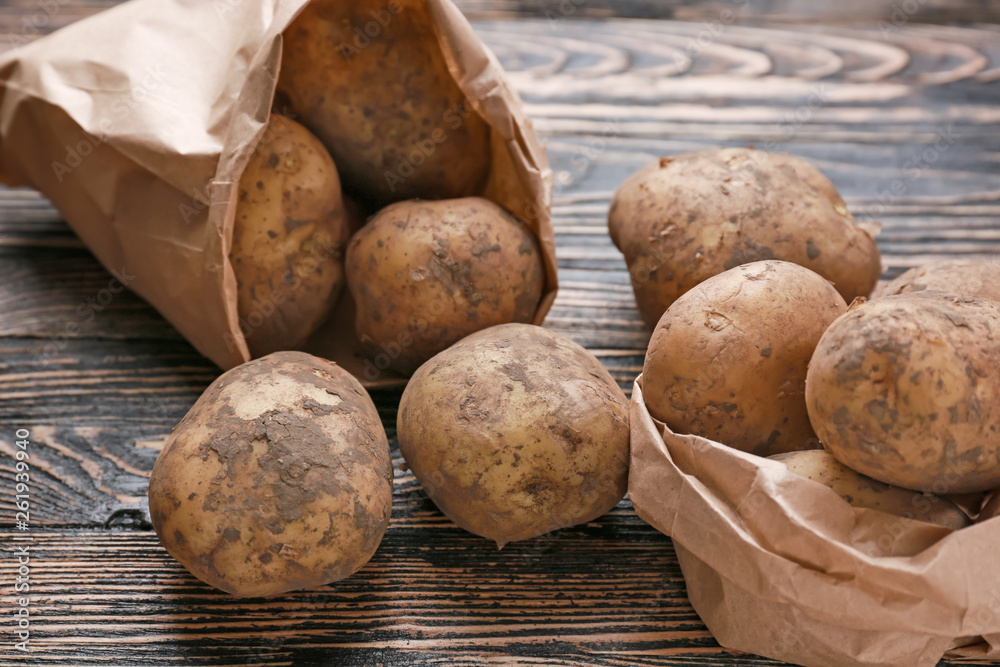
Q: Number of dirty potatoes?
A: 10